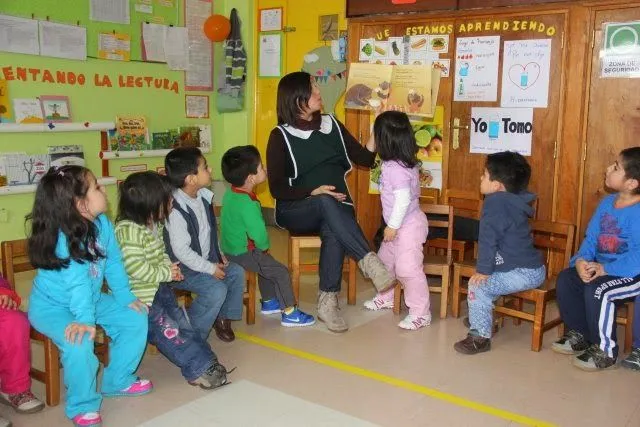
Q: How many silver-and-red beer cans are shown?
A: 0